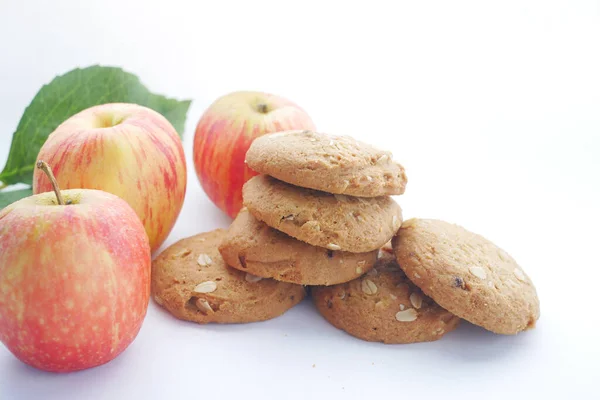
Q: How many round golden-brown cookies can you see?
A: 6